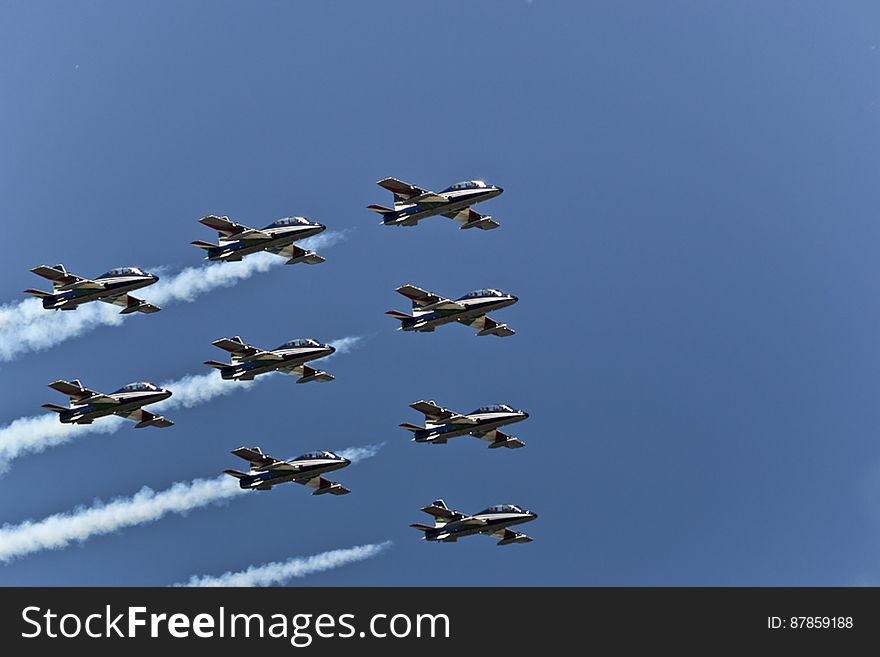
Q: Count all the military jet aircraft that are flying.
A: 9